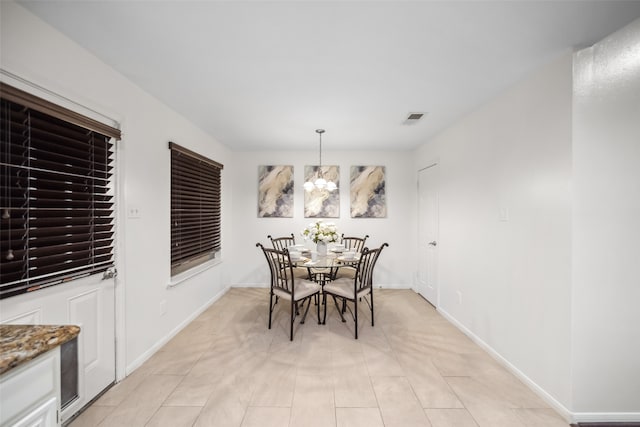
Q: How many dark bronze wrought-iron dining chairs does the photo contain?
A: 4